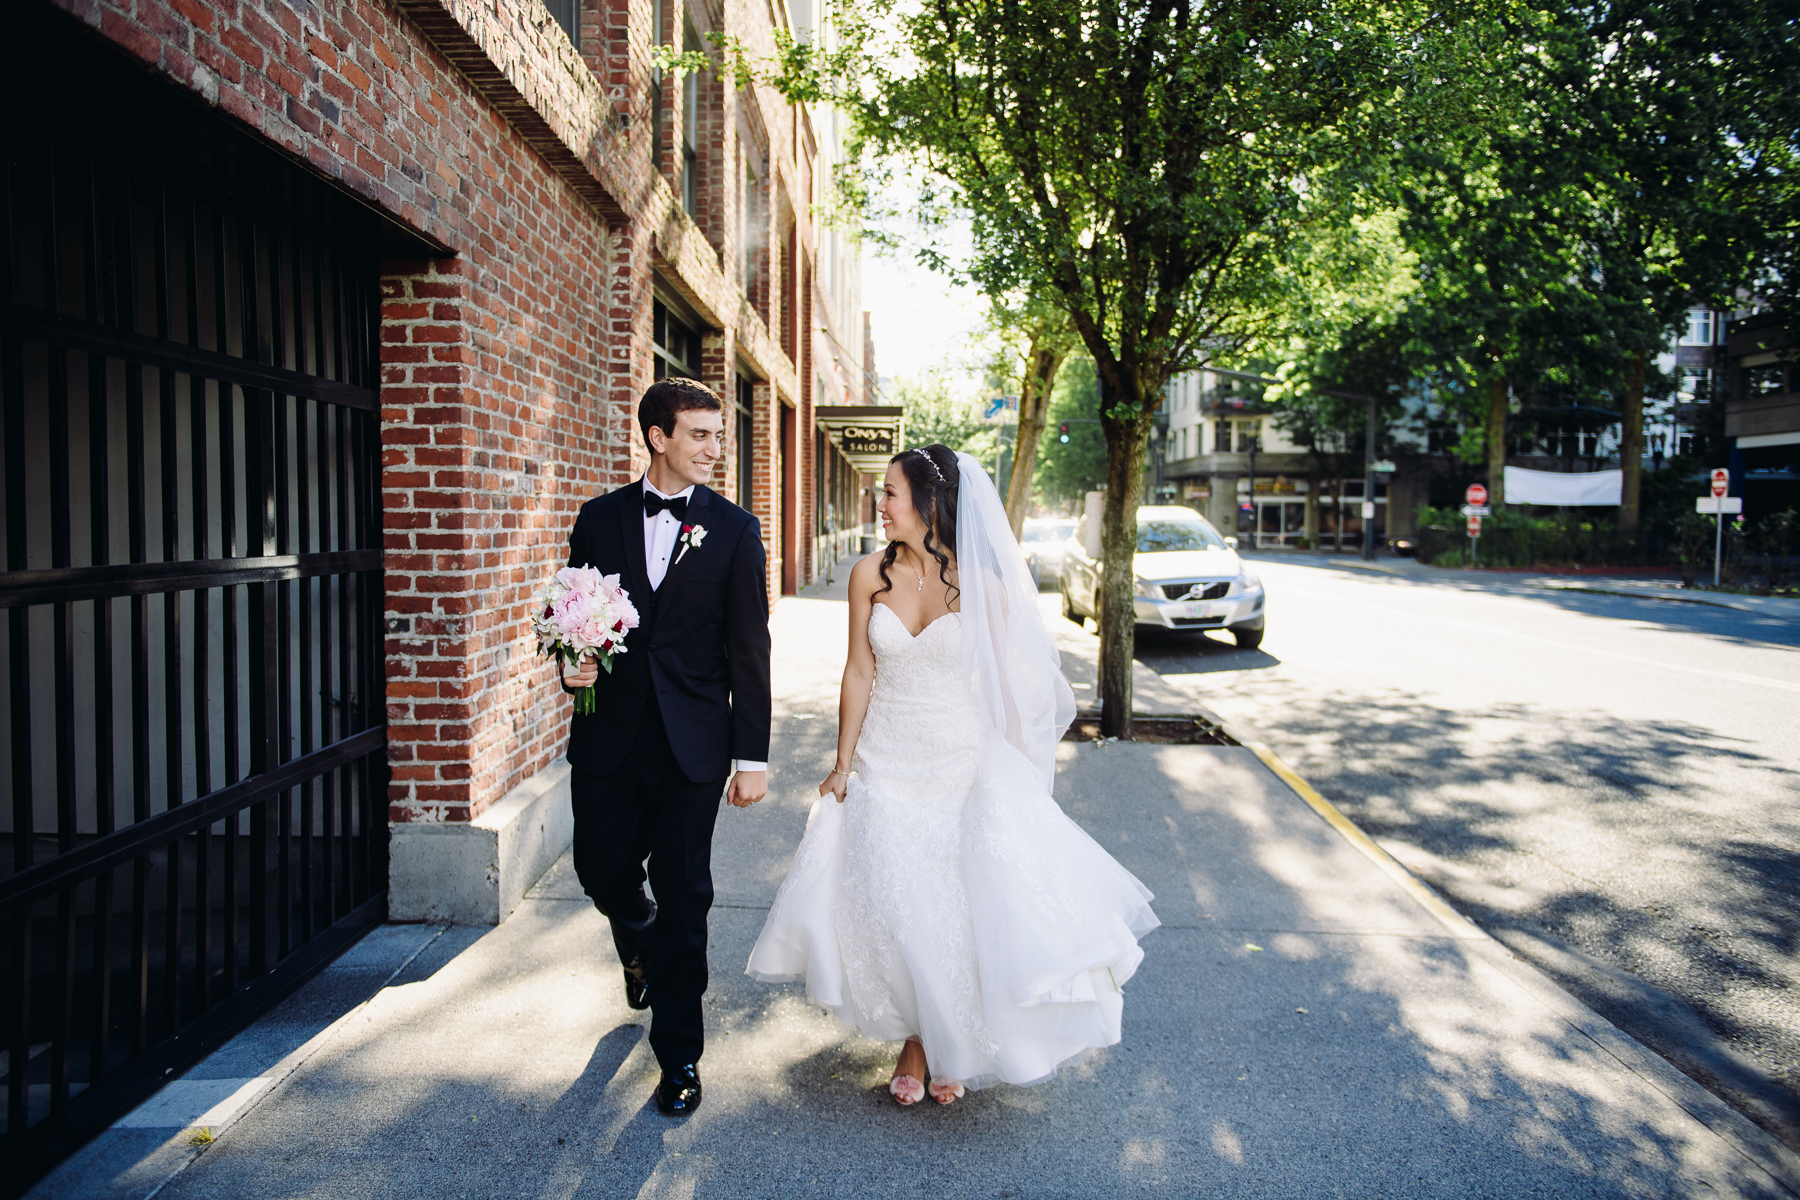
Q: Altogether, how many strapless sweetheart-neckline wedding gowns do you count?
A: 1